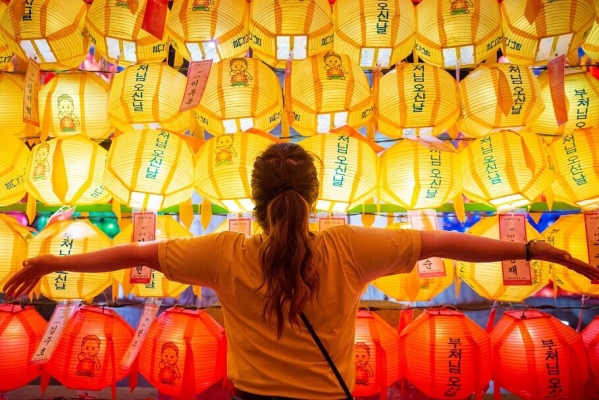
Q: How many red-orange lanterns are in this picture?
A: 7